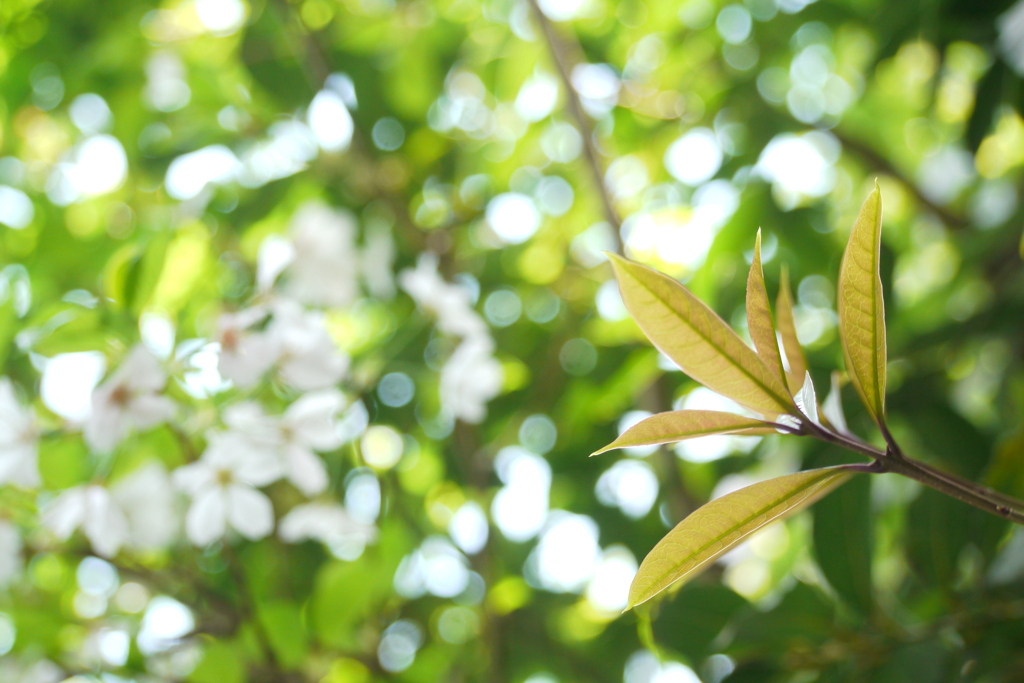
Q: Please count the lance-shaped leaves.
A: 6